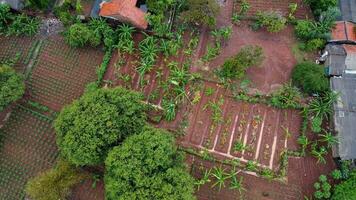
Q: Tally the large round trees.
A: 2